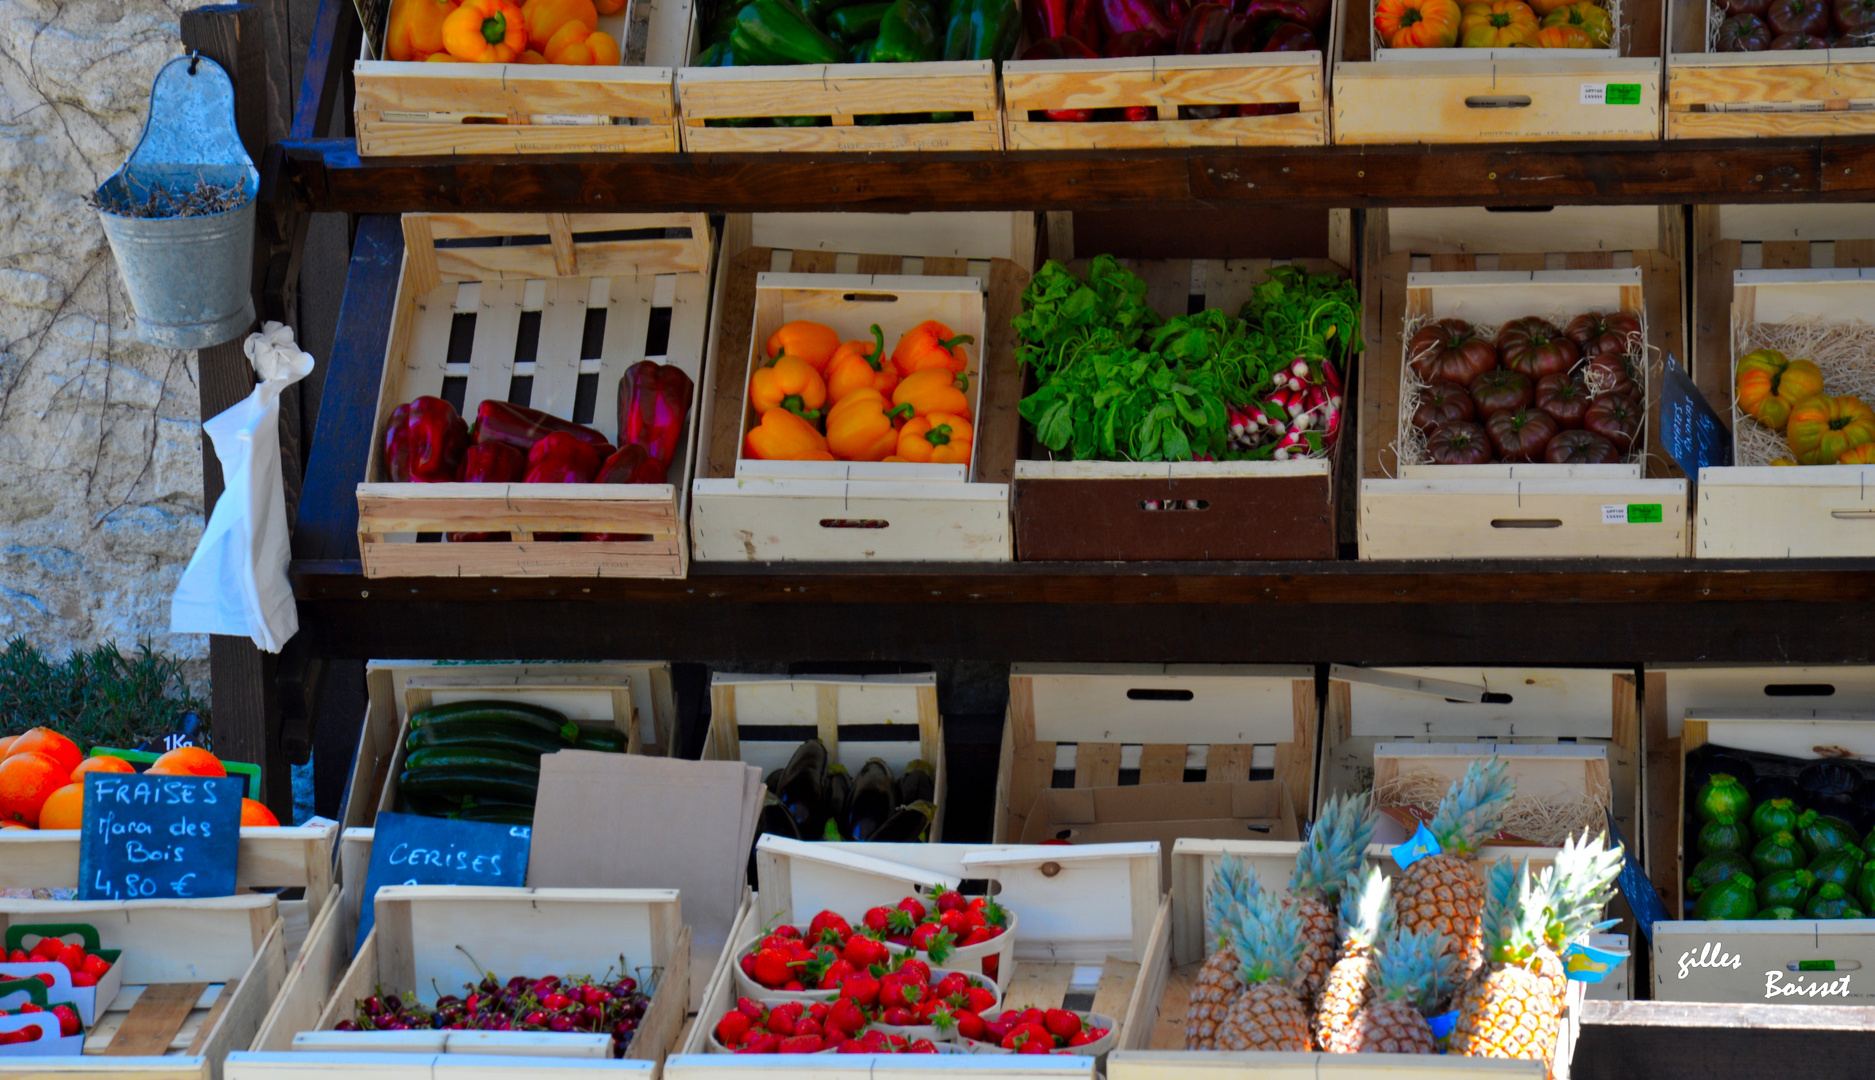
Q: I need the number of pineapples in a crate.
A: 8